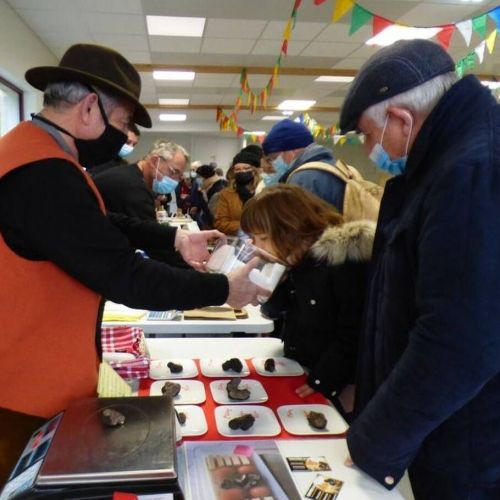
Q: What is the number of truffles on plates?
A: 8